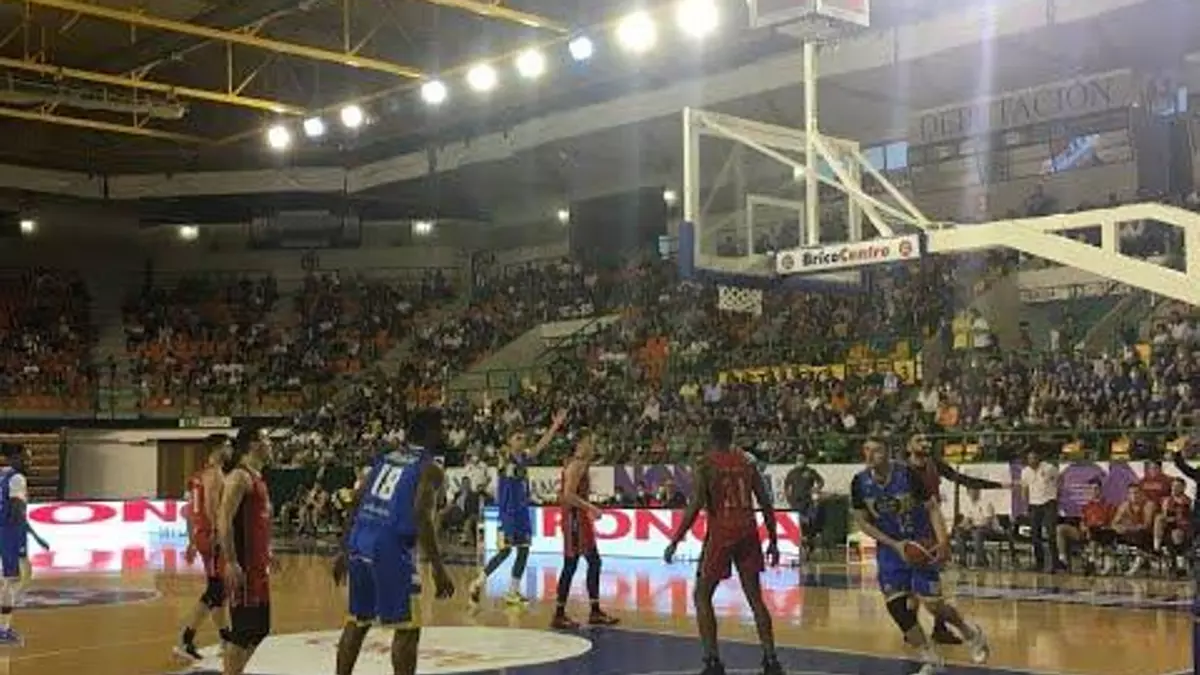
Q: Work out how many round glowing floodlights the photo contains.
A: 9